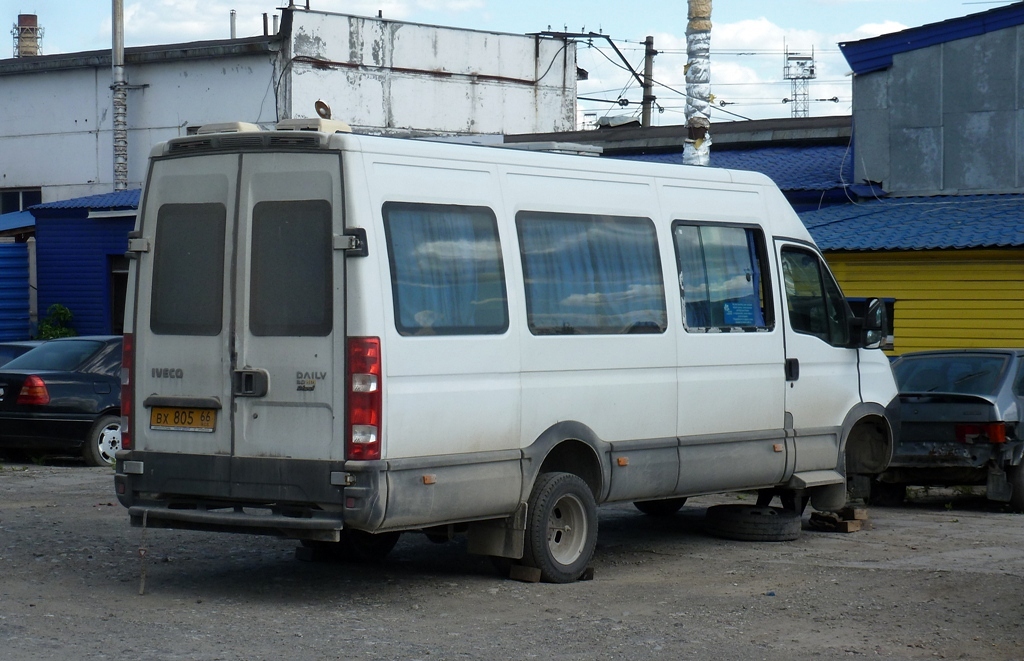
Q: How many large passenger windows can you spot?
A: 3